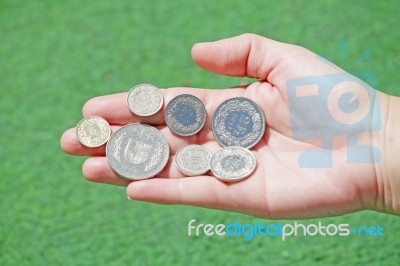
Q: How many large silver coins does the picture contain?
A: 2